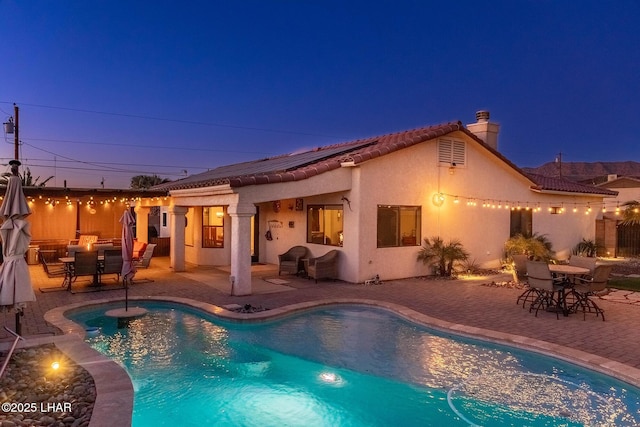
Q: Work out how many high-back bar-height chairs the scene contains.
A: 4